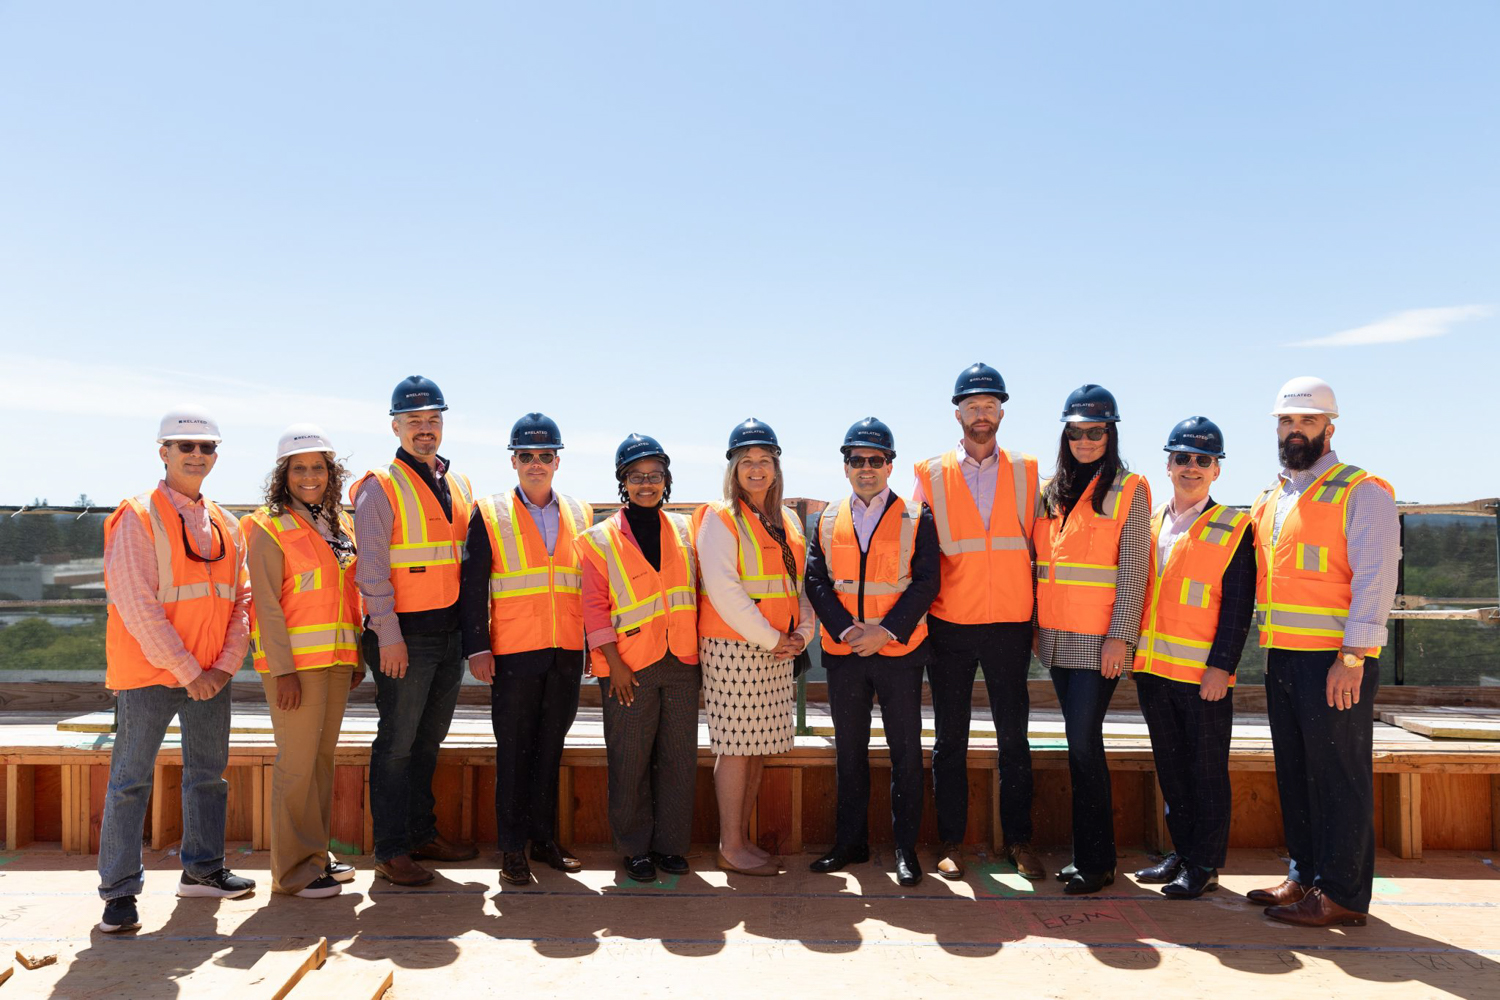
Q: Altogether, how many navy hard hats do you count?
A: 8